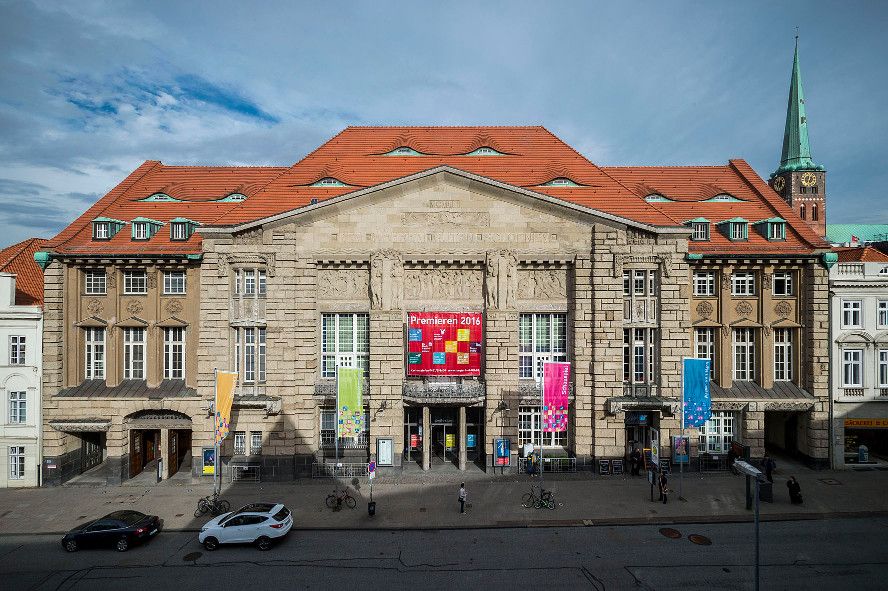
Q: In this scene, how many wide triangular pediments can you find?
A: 1